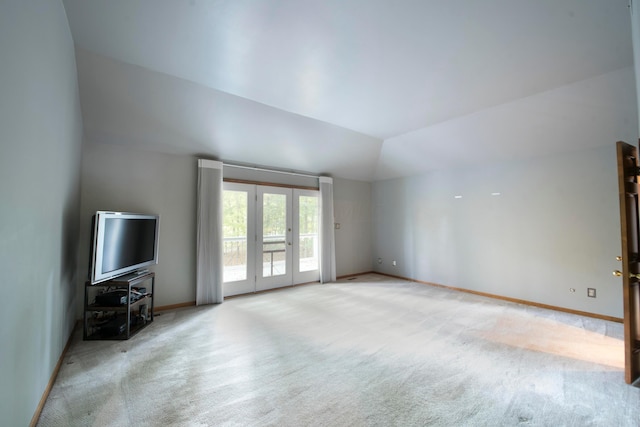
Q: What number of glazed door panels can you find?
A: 3